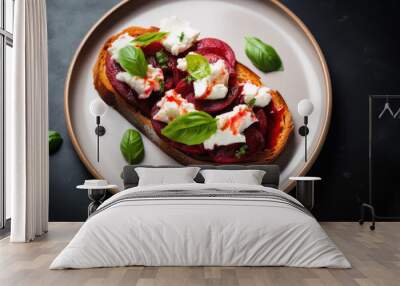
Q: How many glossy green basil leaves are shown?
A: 7